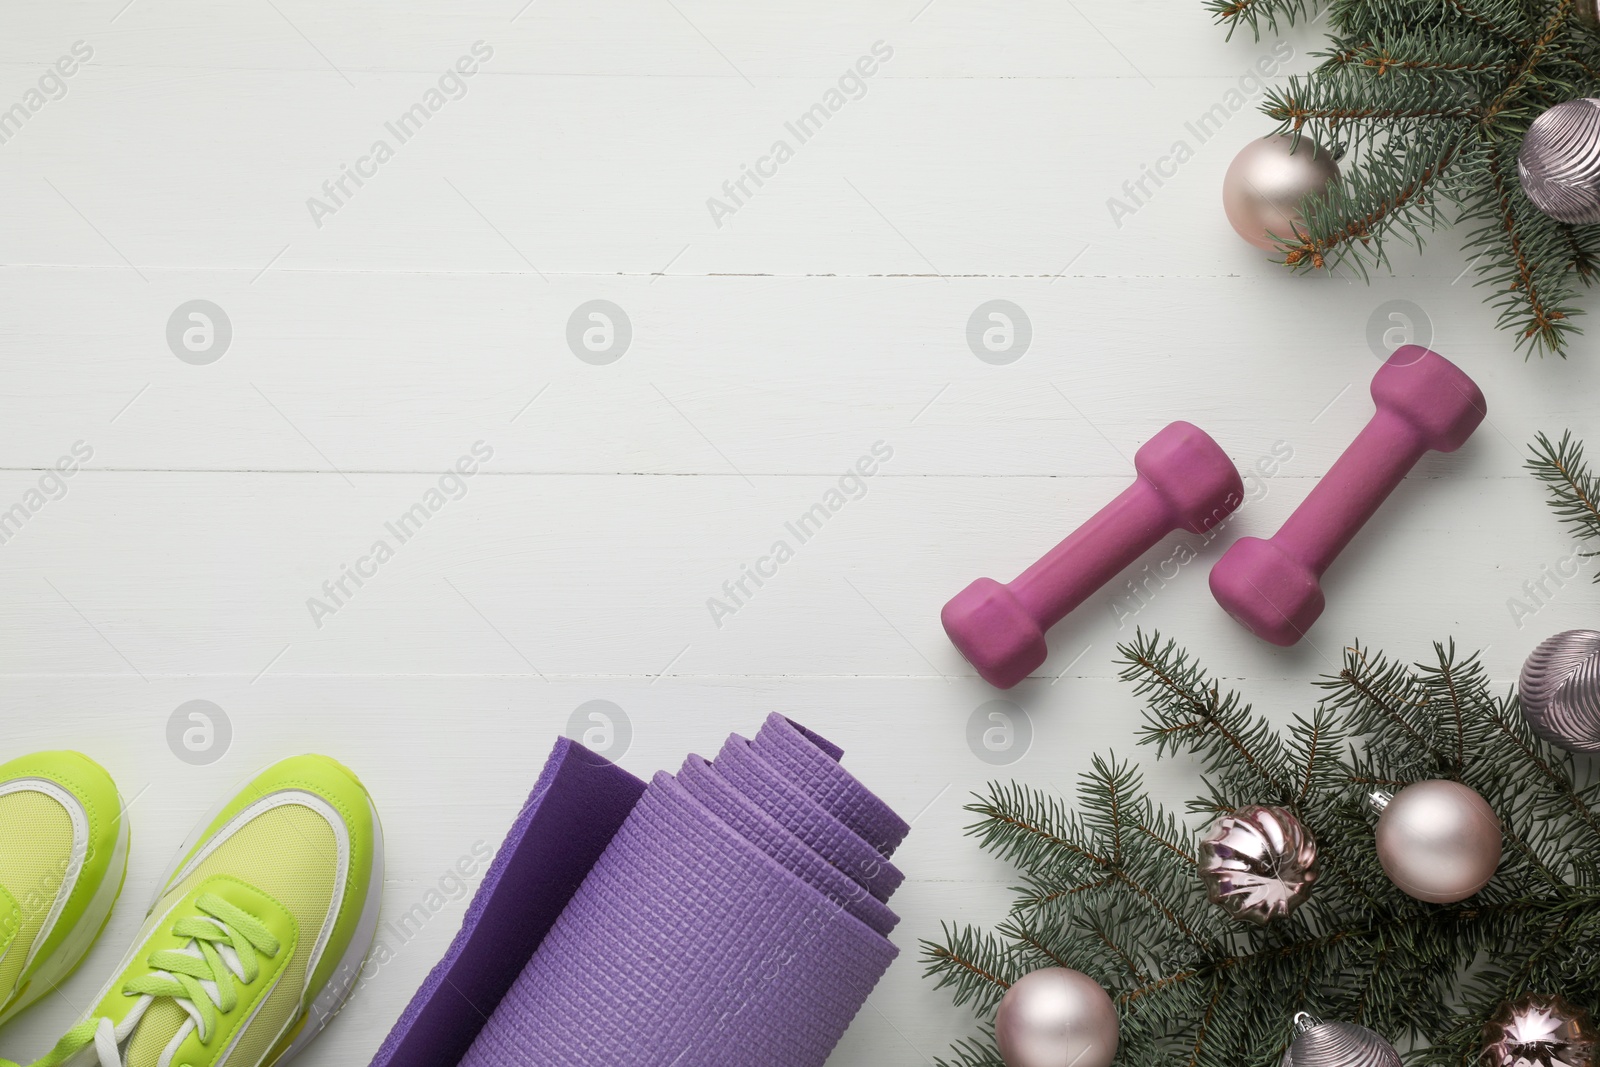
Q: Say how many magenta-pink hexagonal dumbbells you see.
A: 2